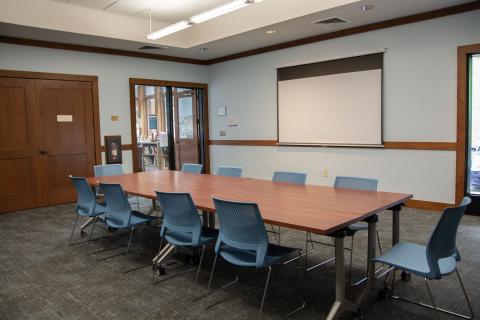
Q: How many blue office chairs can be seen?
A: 10